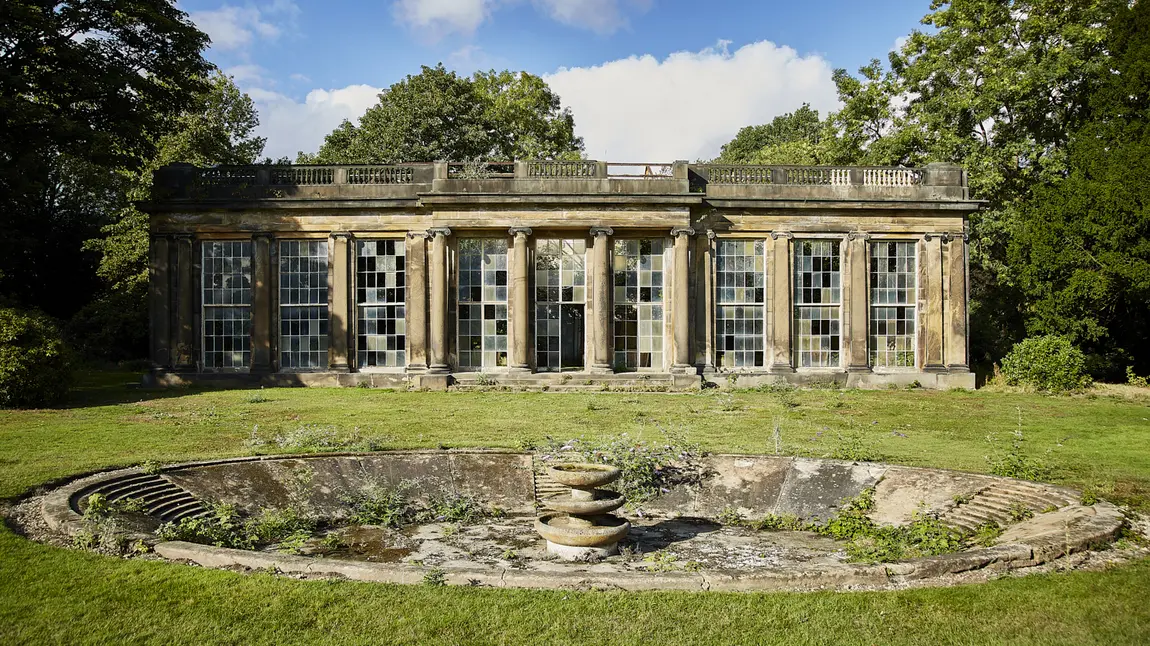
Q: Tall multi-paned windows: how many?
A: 9